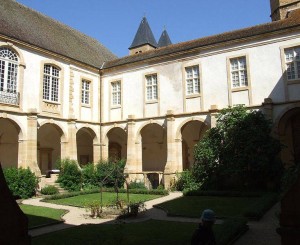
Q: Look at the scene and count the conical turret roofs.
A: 2